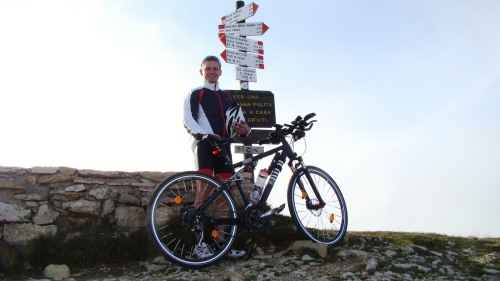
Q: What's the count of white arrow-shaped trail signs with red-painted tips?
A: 4